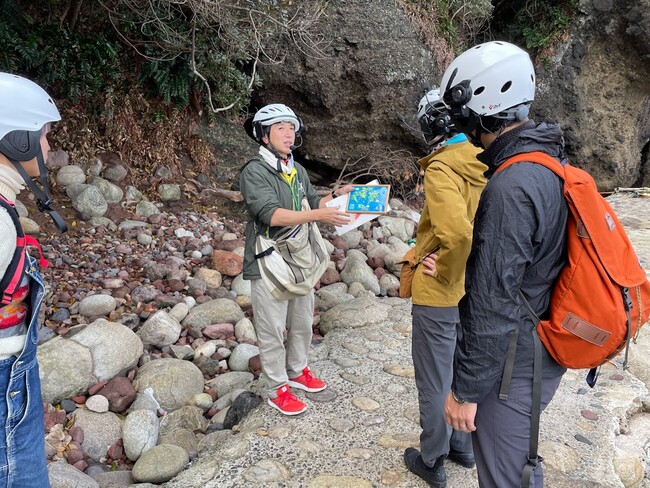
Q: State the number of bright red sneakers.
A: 2